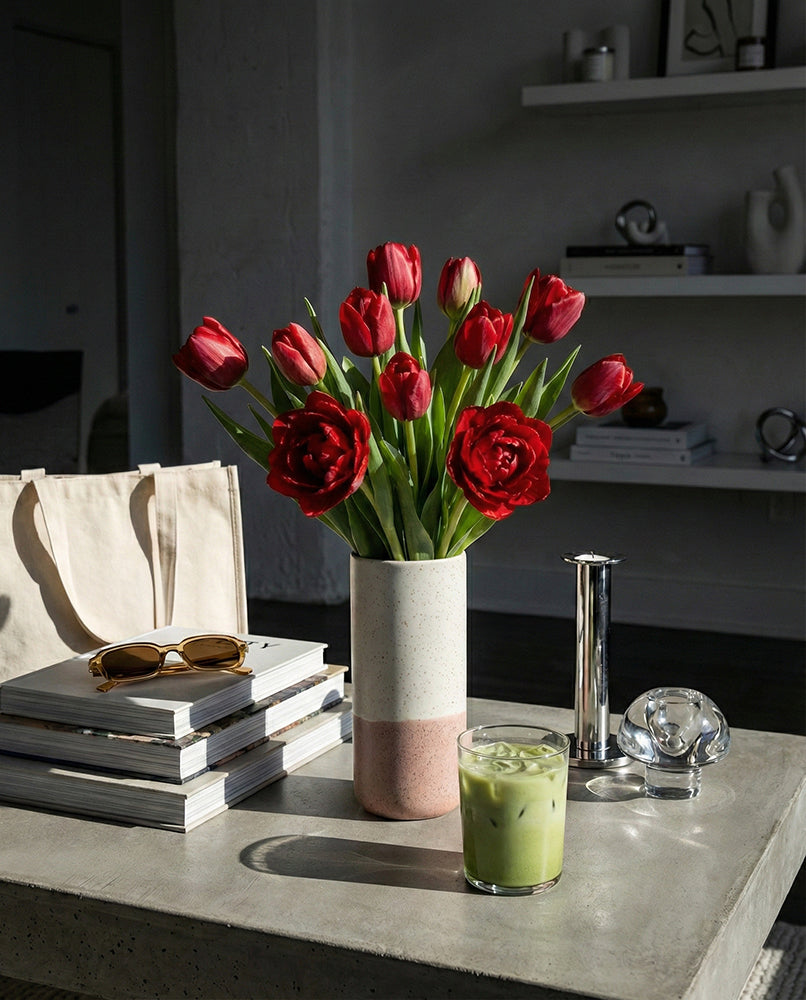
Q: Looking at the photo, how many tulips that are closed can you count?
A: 9